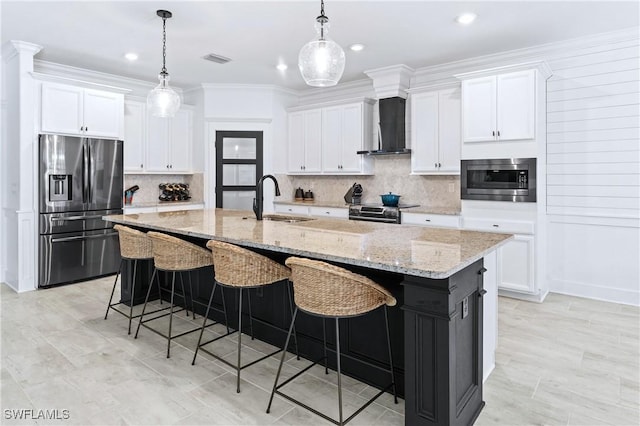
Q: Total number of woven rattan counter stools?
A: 4